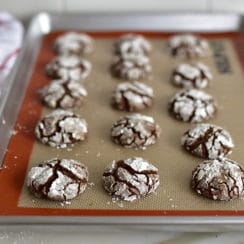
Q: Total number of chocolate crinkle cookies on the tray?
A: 15